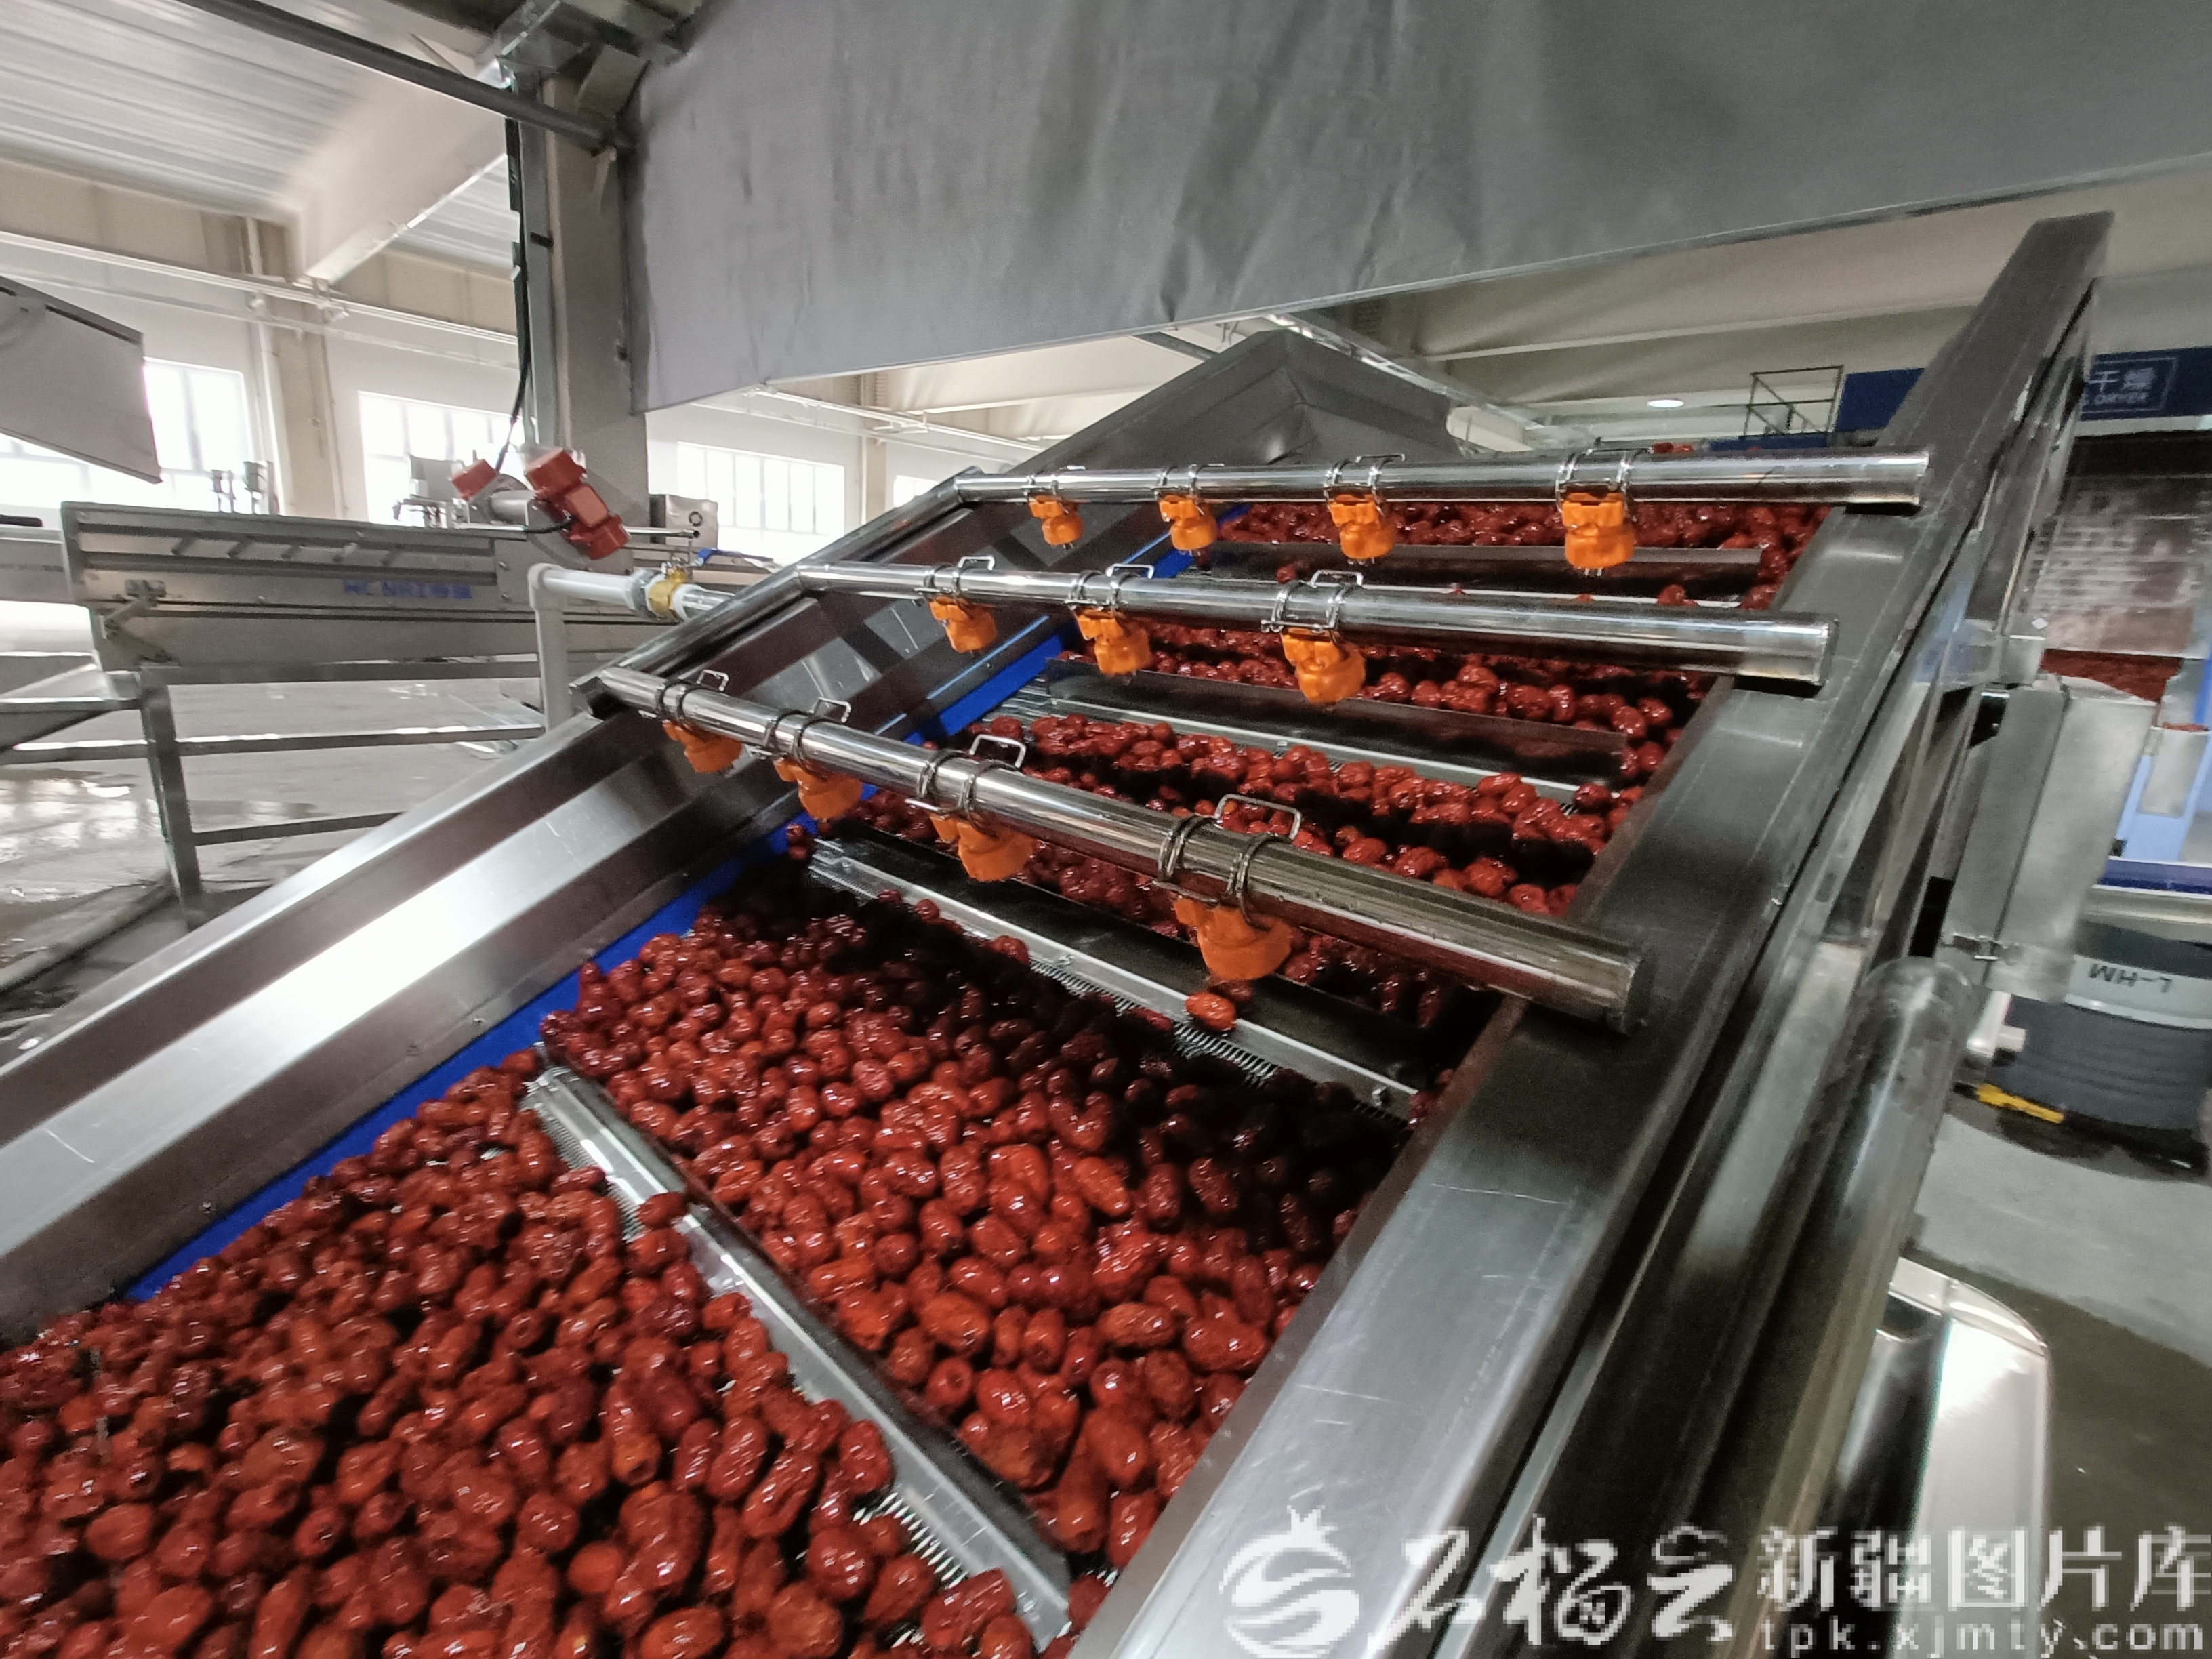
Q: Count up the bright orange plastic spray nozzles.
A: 11